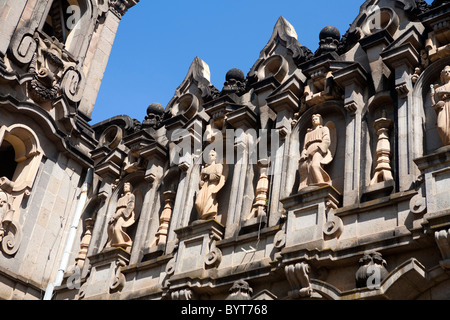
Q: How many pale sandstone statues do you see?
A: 4